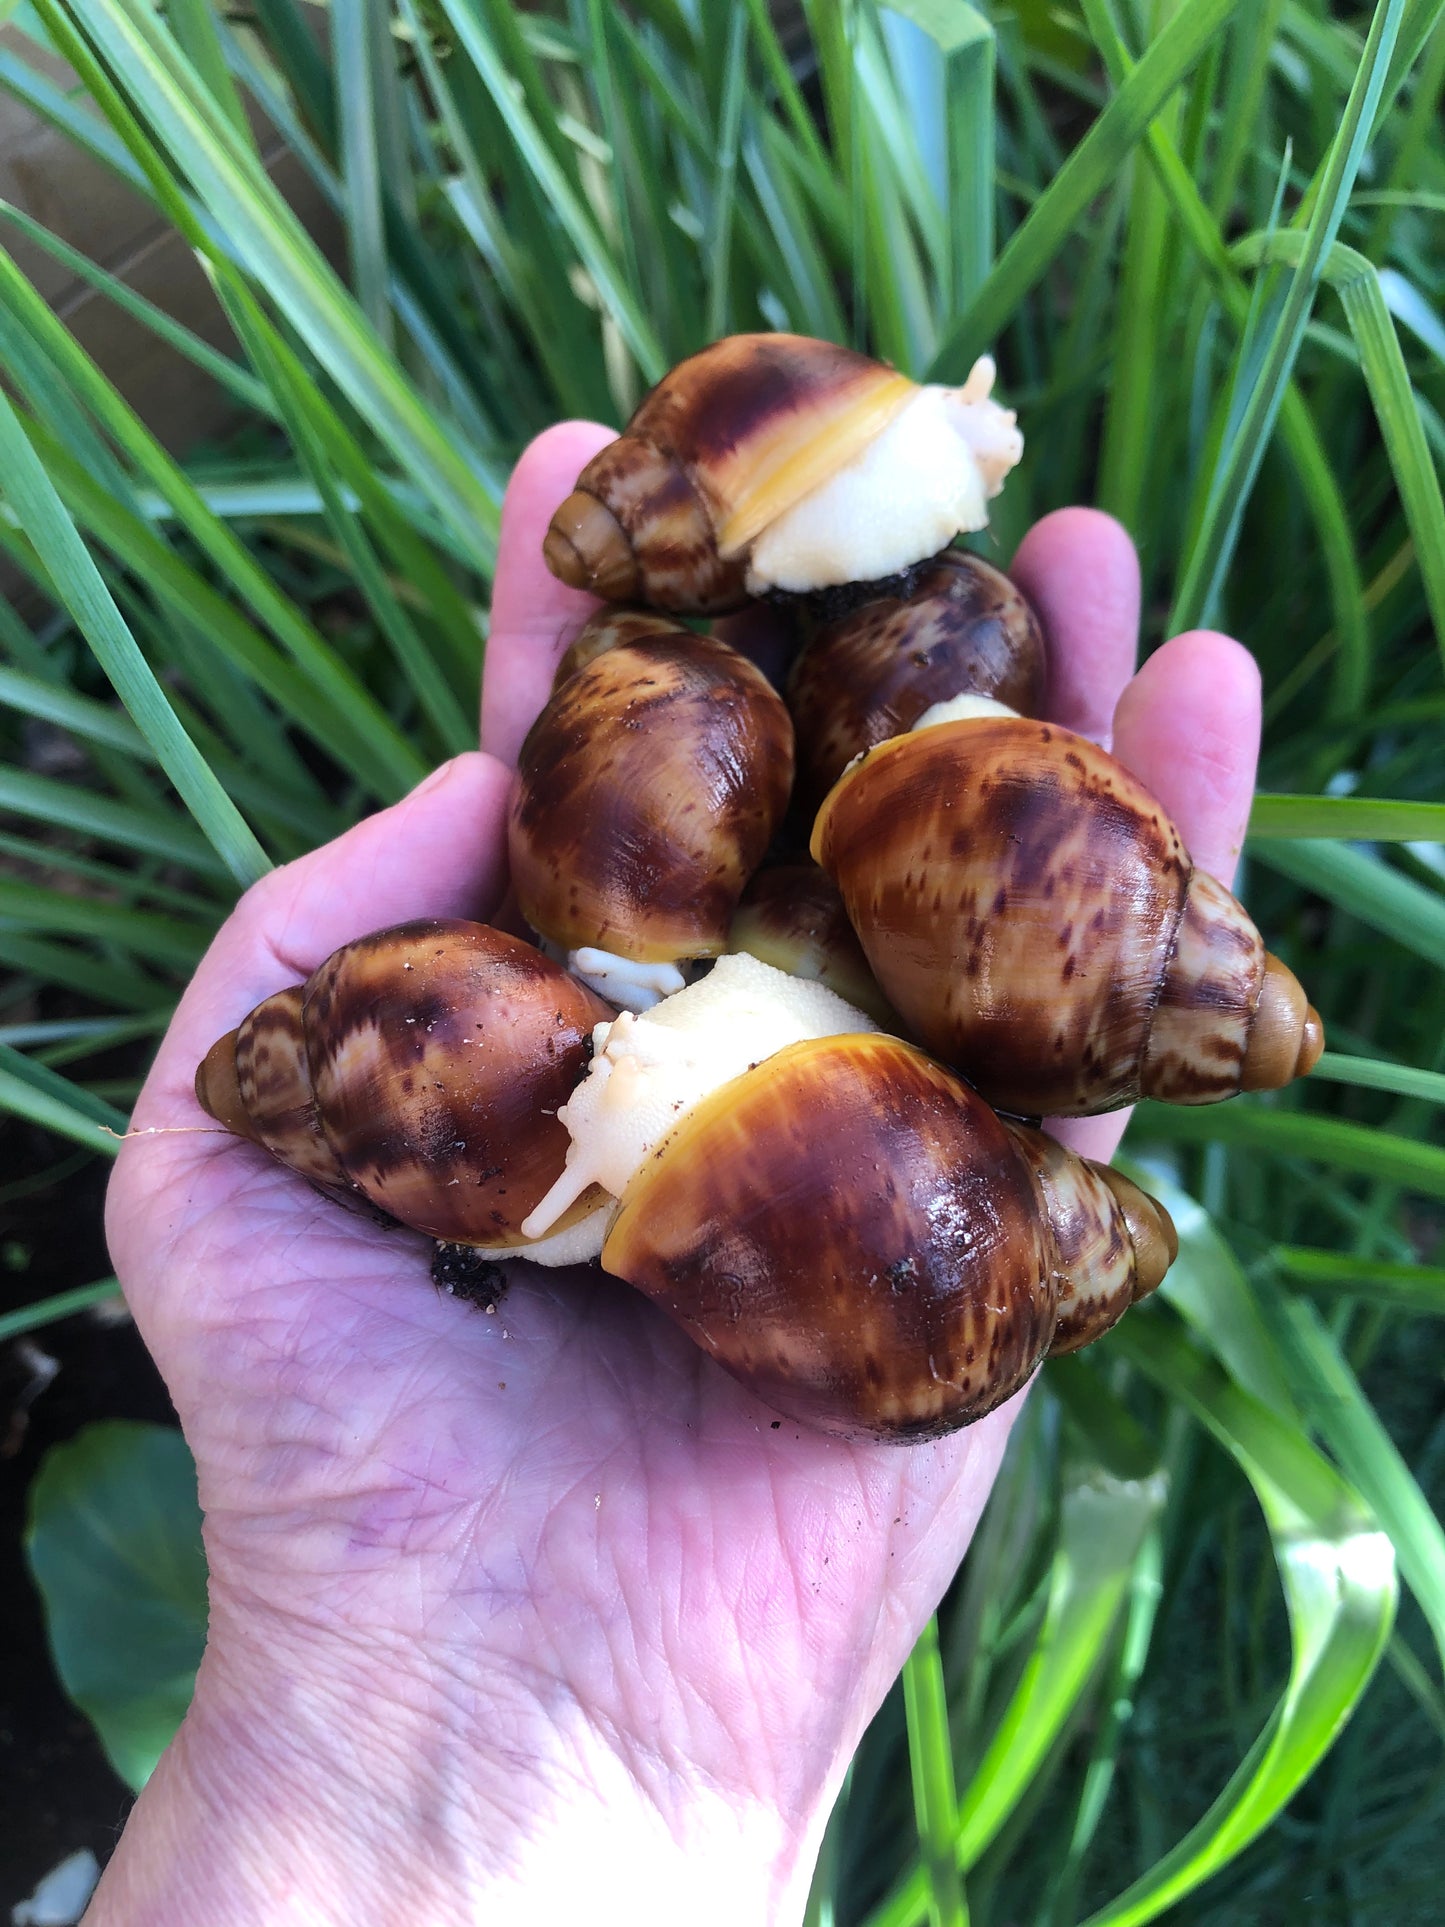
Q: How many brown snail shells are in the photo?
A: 7